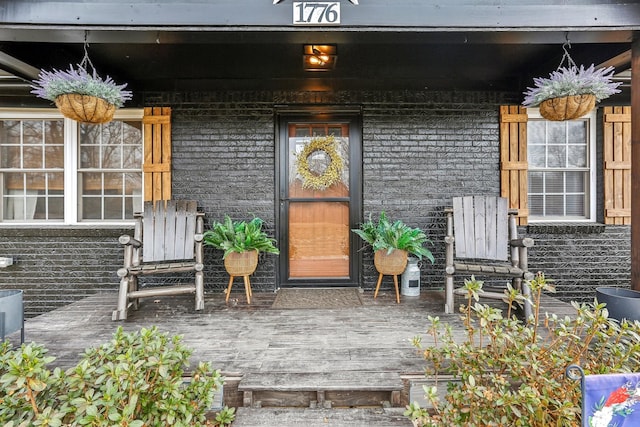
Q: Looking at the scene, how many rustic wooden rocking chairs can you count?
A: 2